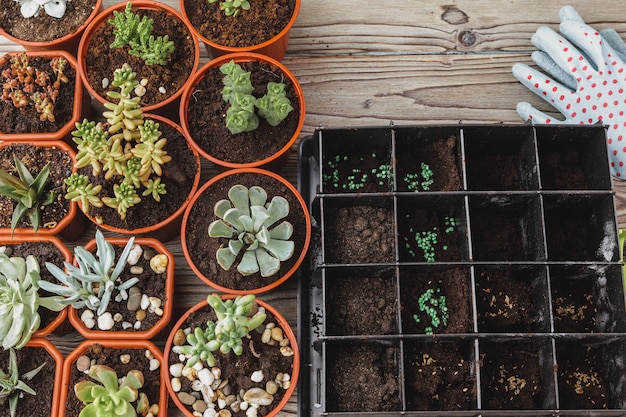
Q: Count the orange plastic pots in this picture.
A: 13